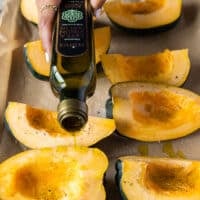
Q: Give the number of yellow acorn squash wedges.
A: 8